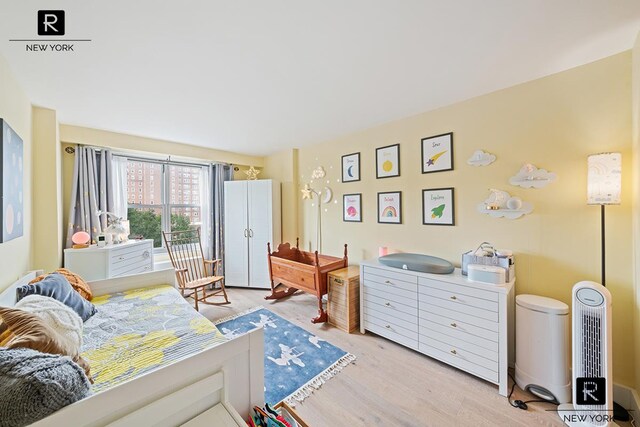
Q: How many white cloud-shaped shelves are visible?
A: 3